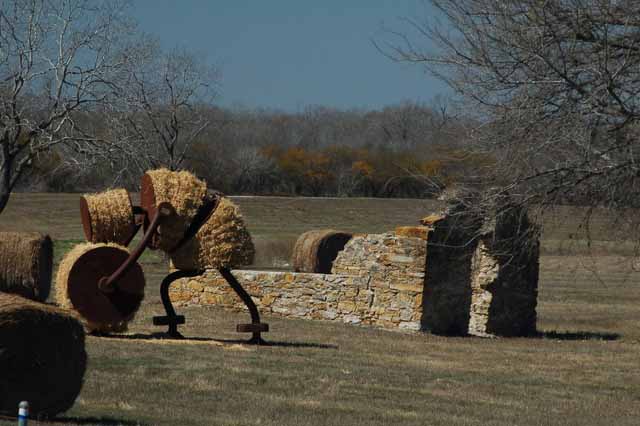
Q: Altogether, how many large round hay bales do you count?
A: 3